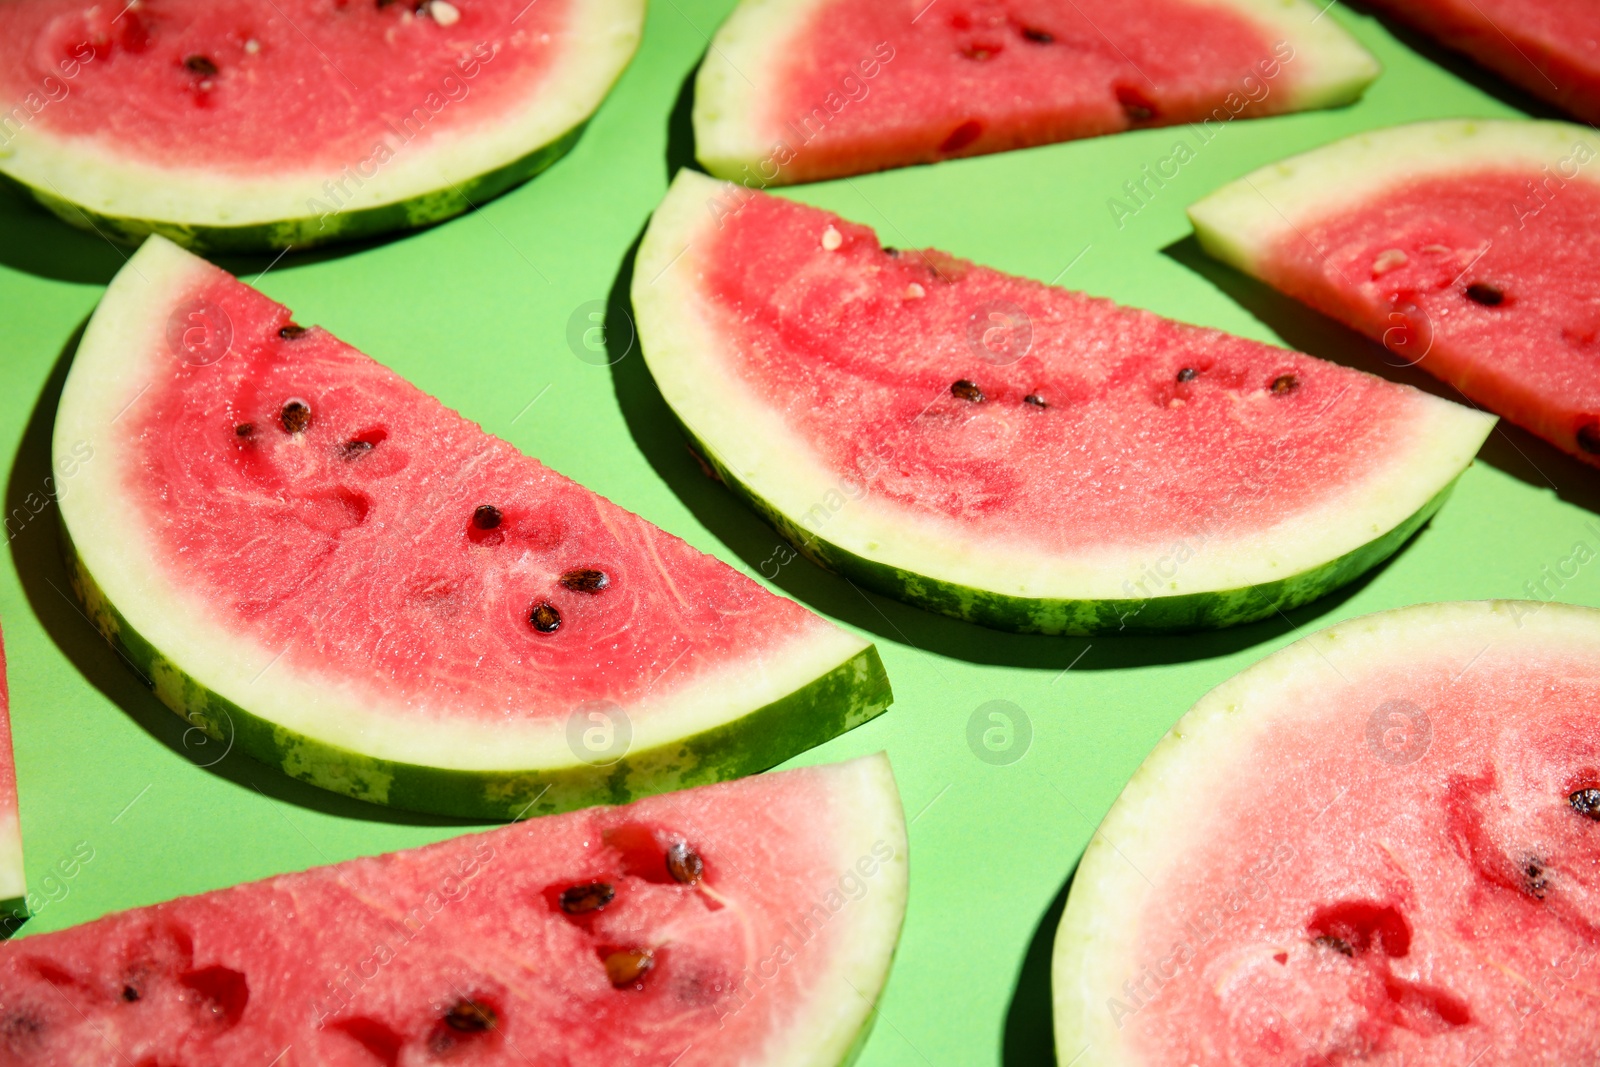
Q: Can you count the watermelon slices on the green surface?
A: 9